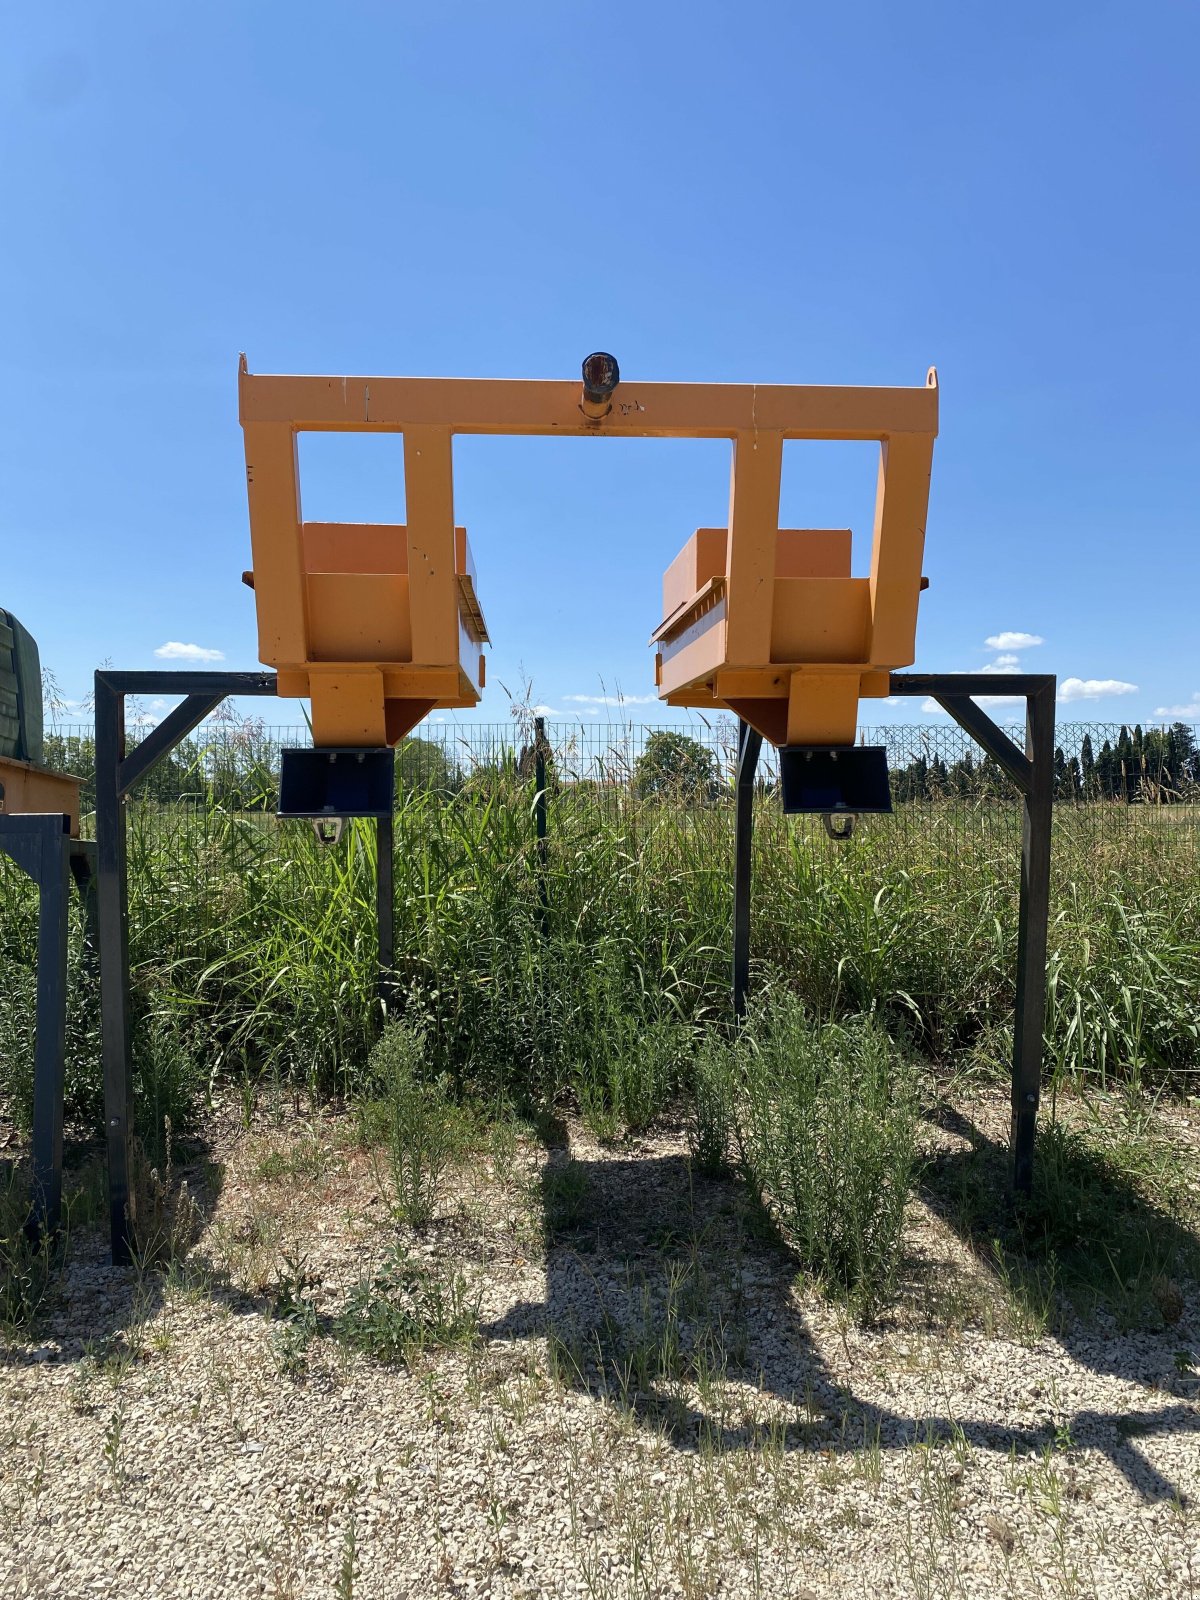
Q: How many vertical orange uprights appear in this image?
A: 4